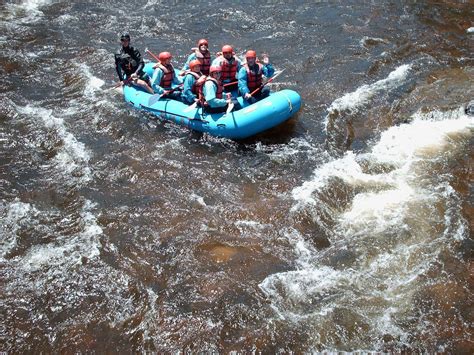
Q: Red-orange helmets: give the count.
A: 6